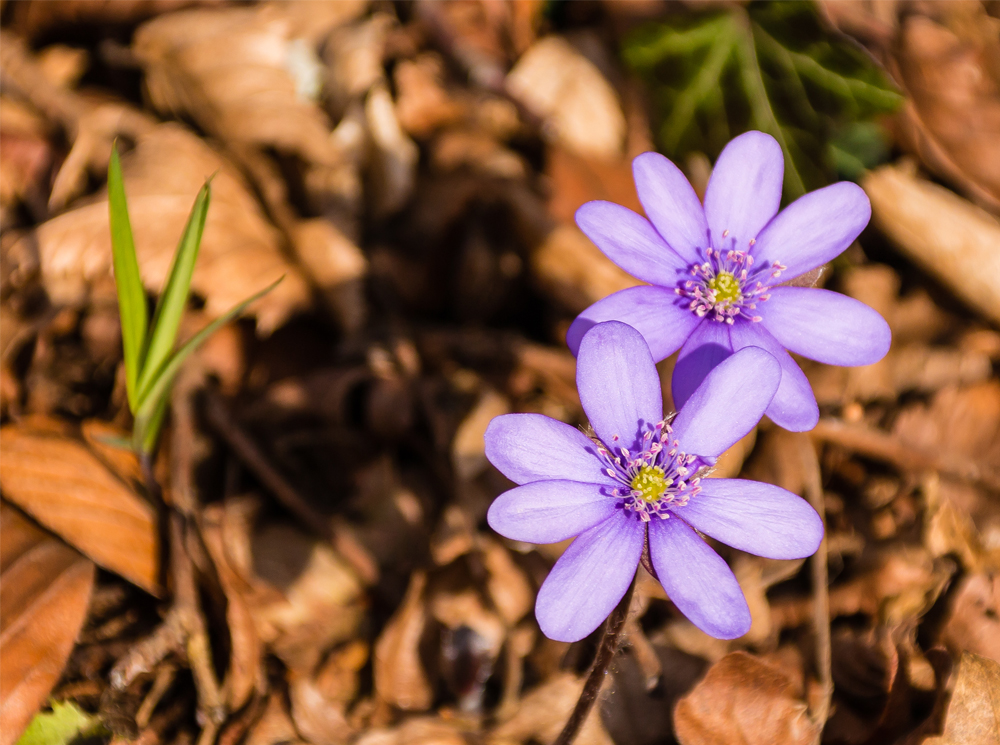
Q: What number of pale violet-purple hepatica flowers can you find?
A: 2